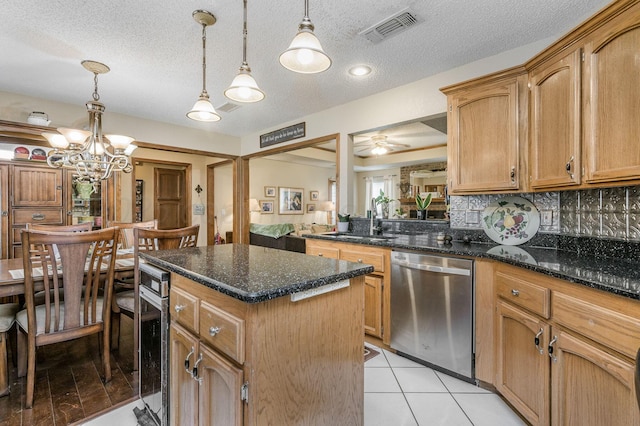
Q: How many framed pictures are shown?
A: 5